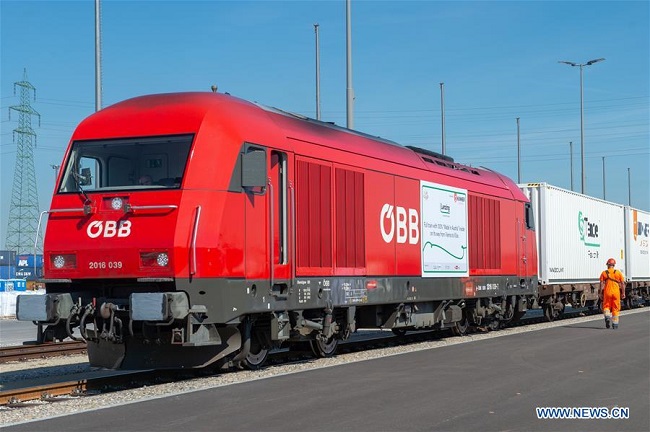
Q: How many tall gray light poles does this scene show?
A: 9